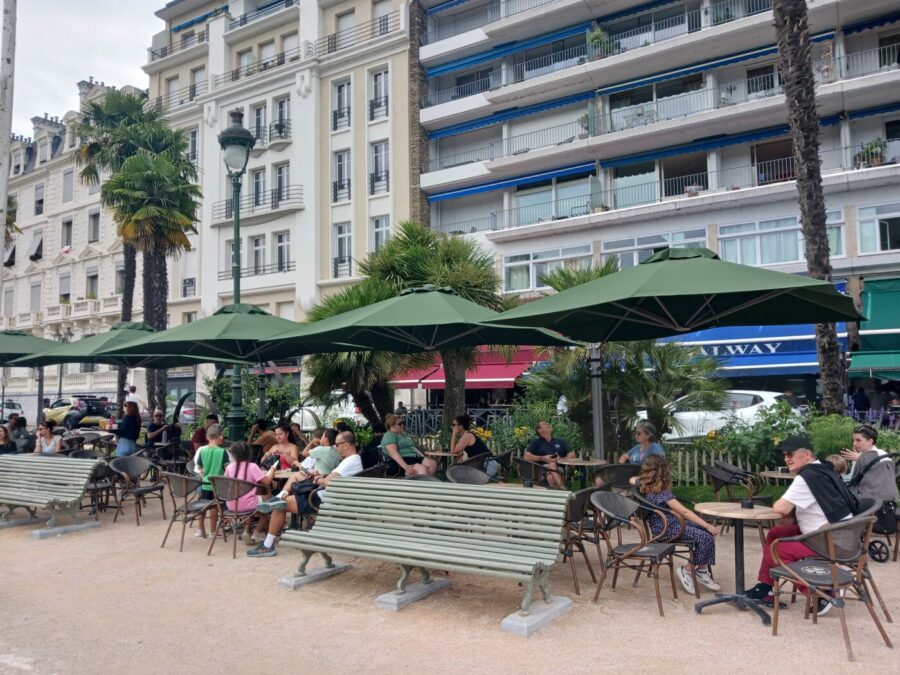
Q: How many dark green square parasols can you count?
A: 5